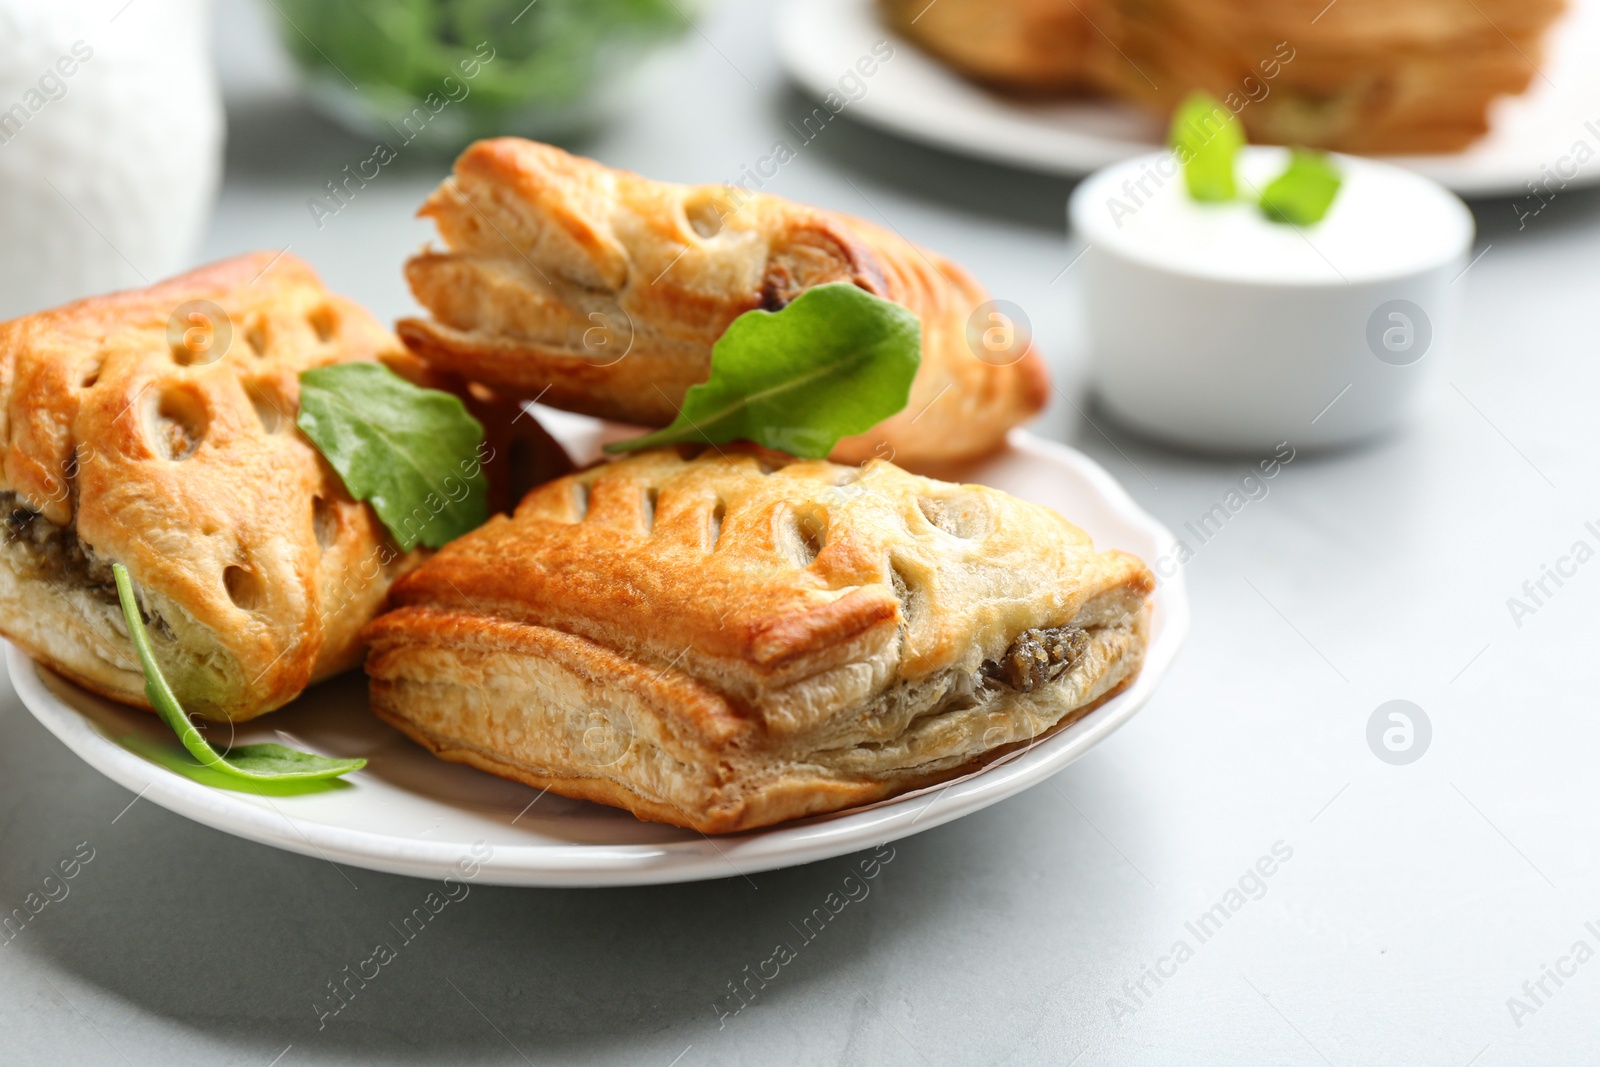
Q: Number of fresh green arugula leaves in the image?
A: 3